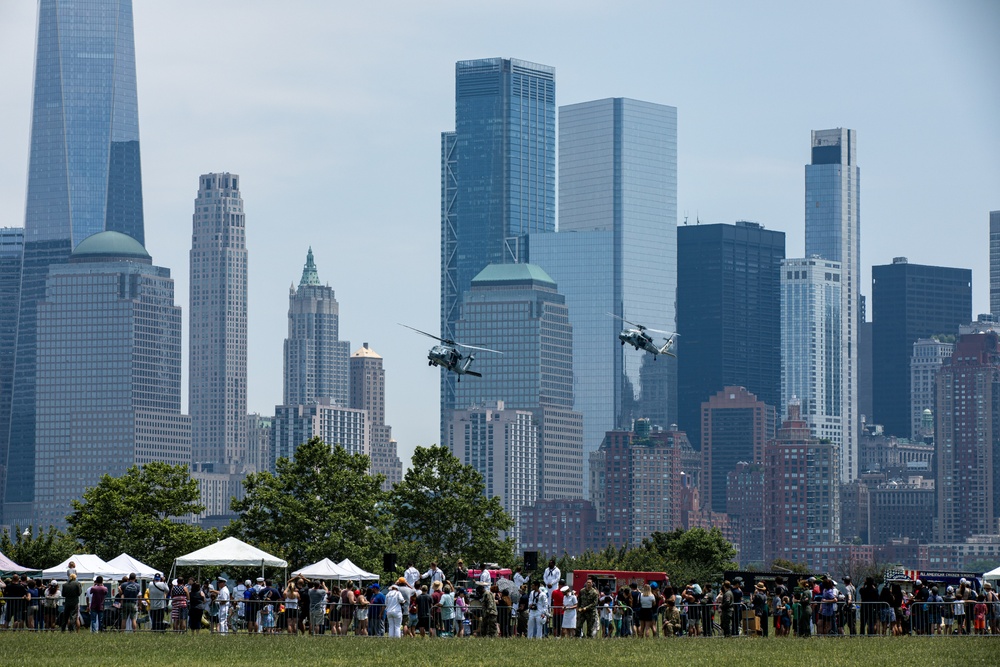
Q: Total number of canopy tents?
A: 7